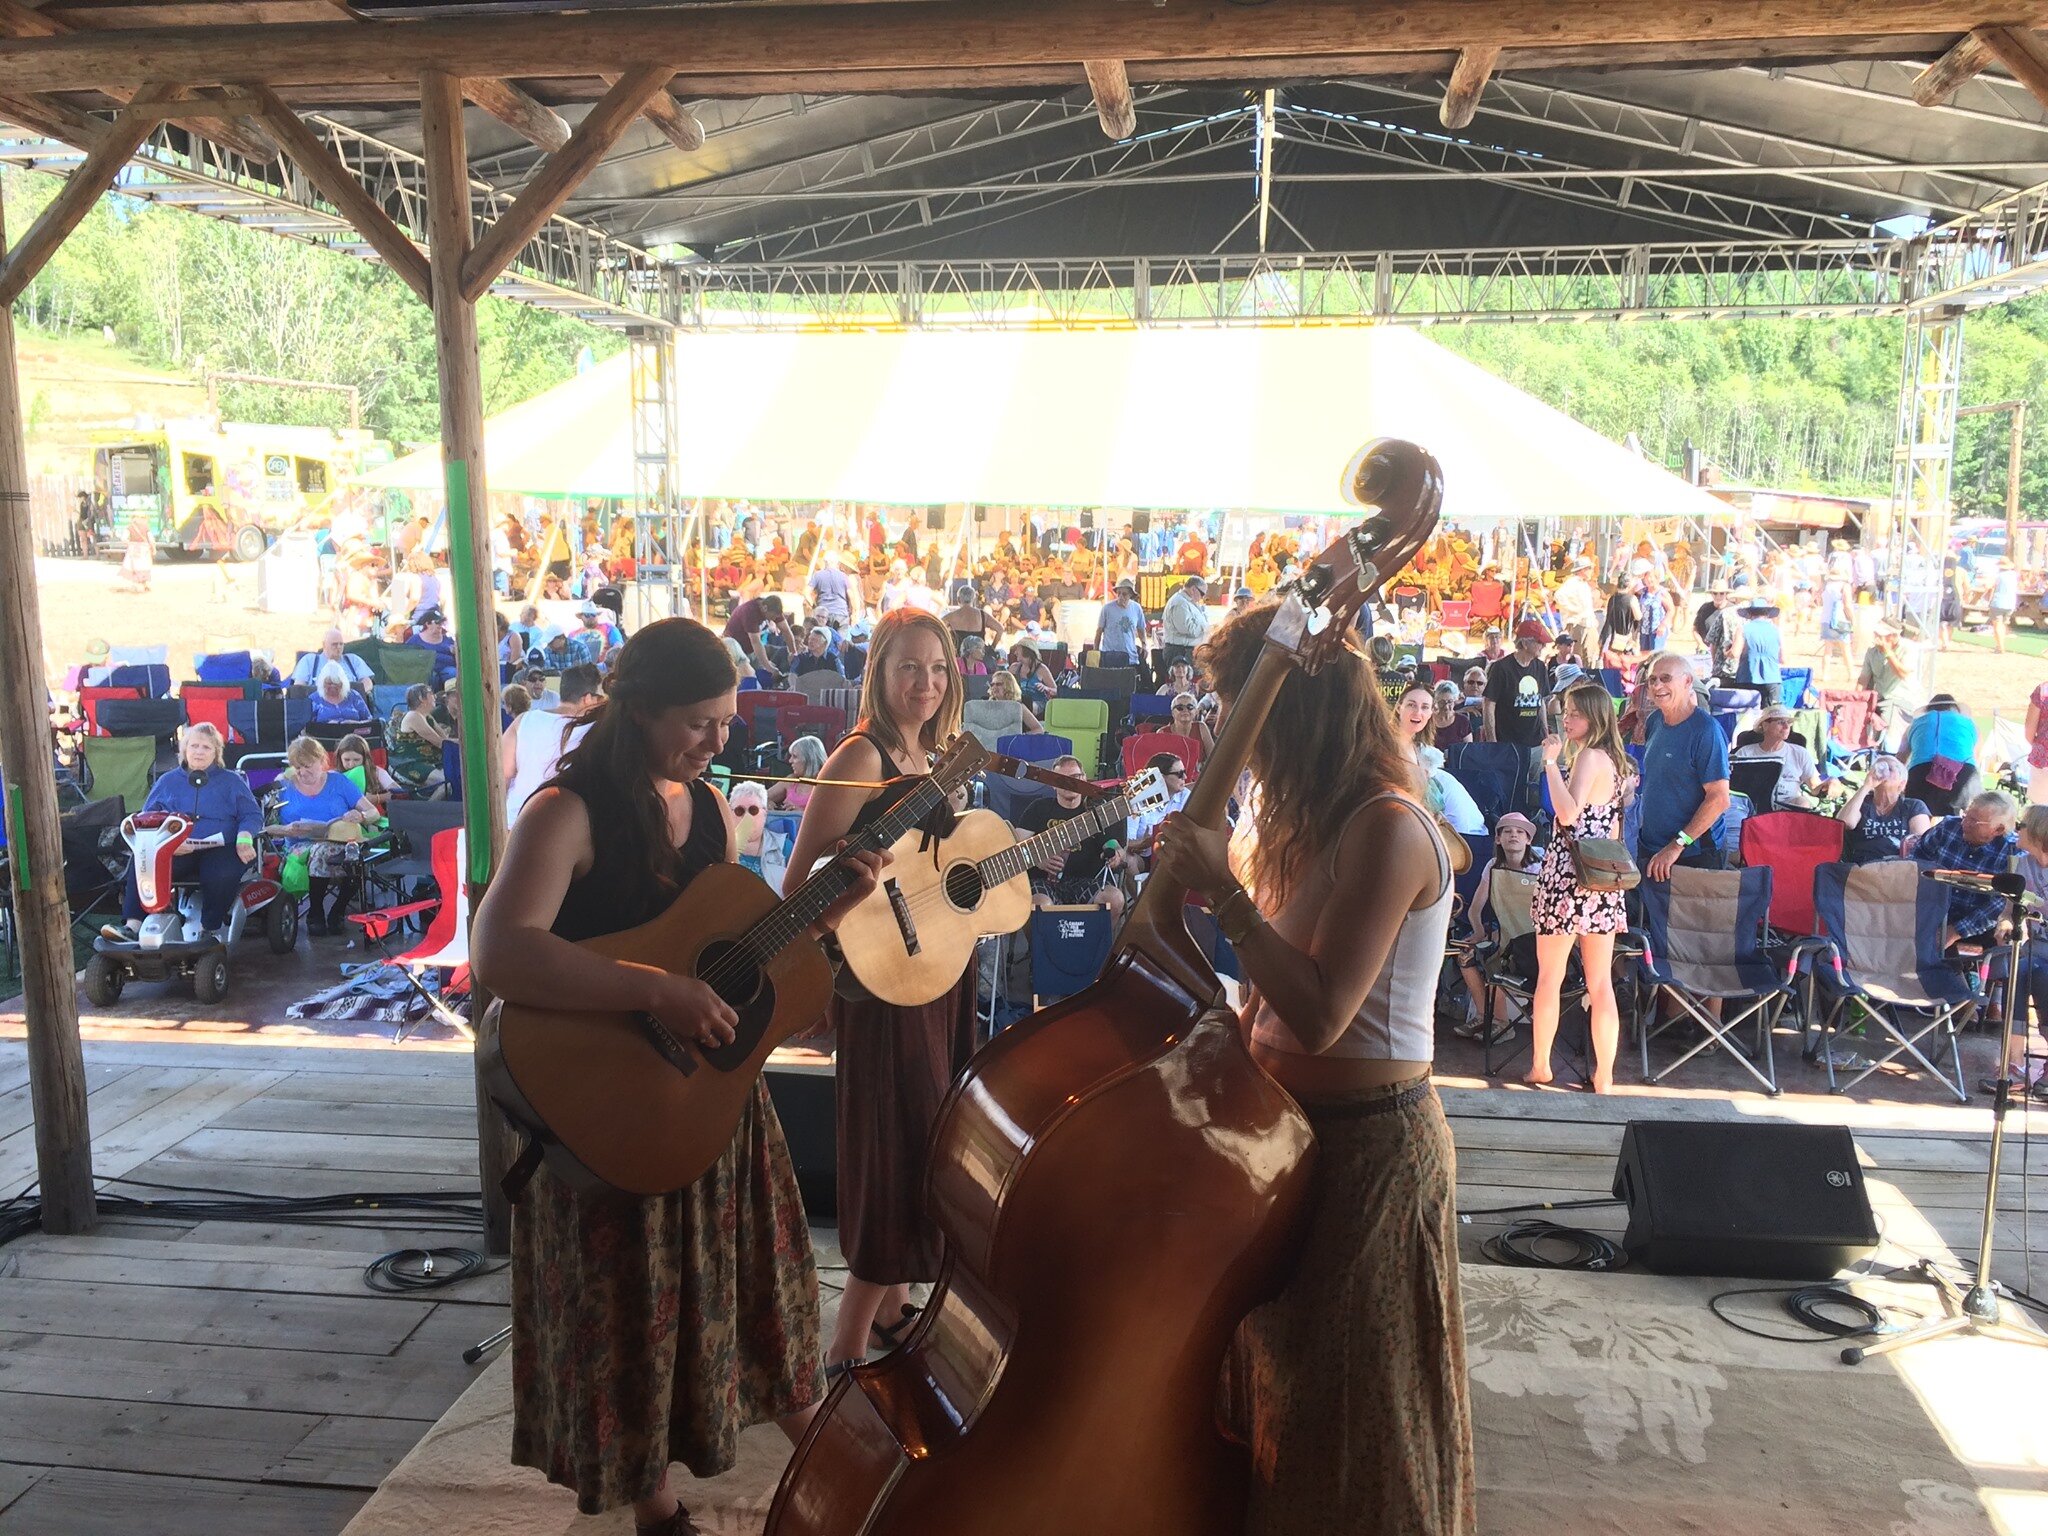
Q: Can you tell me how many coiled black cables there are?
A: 3